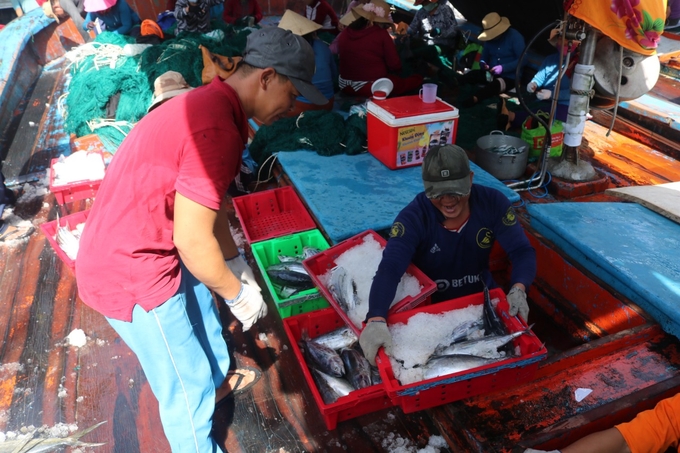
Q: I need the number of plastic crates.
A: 7